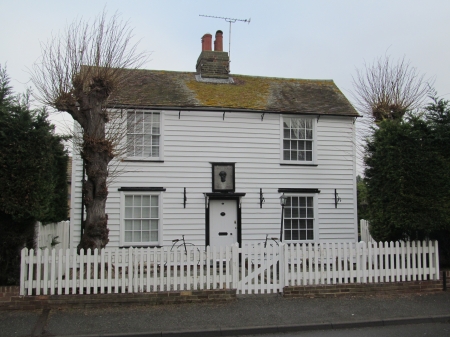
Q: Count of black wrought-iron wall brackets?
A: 3